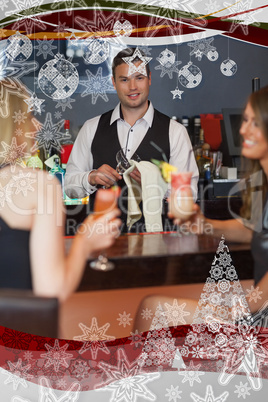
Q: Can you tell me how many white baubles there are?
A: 8